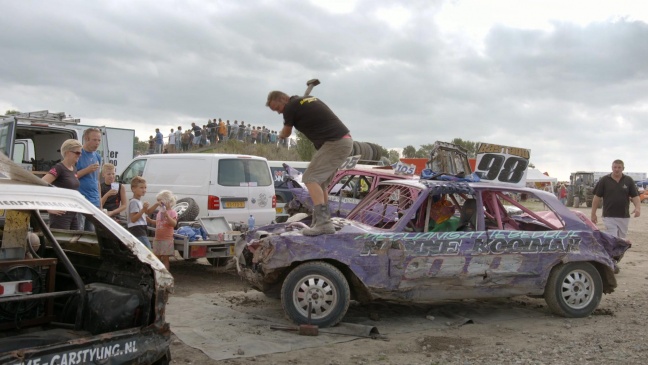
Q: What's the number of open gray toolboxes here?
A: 1